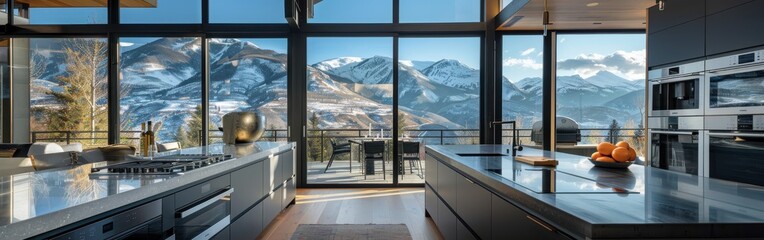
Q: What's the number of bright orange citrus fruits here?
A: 6